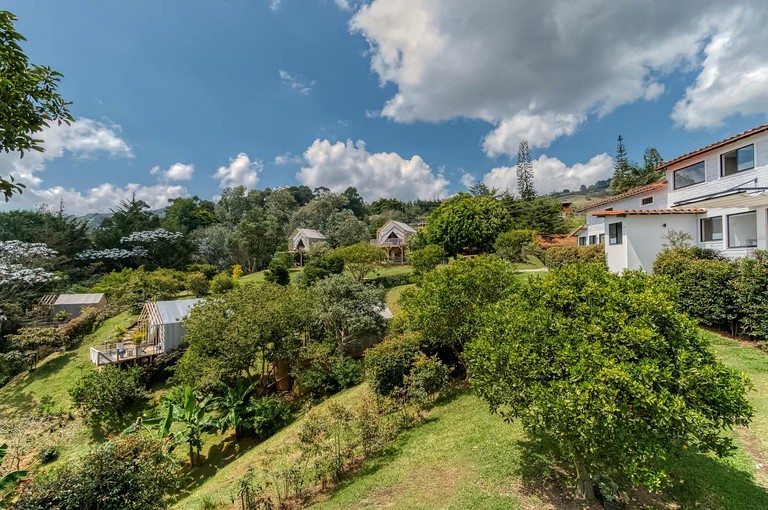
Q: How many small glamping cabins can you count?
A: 4